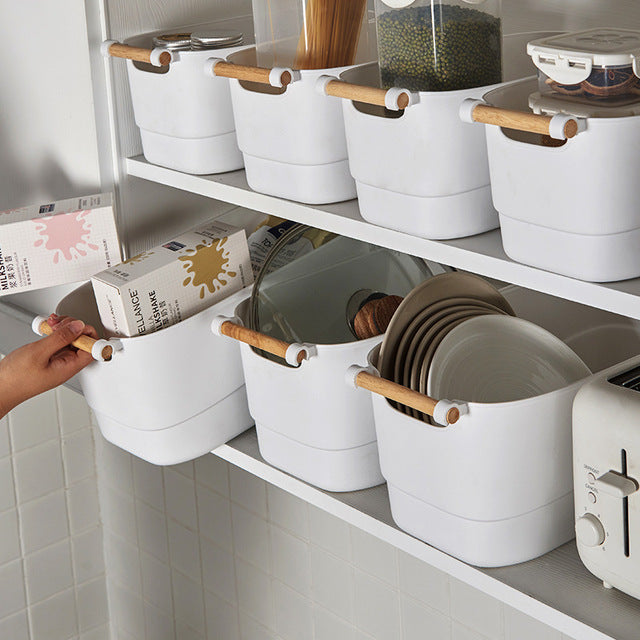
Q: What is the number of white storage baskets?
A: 7